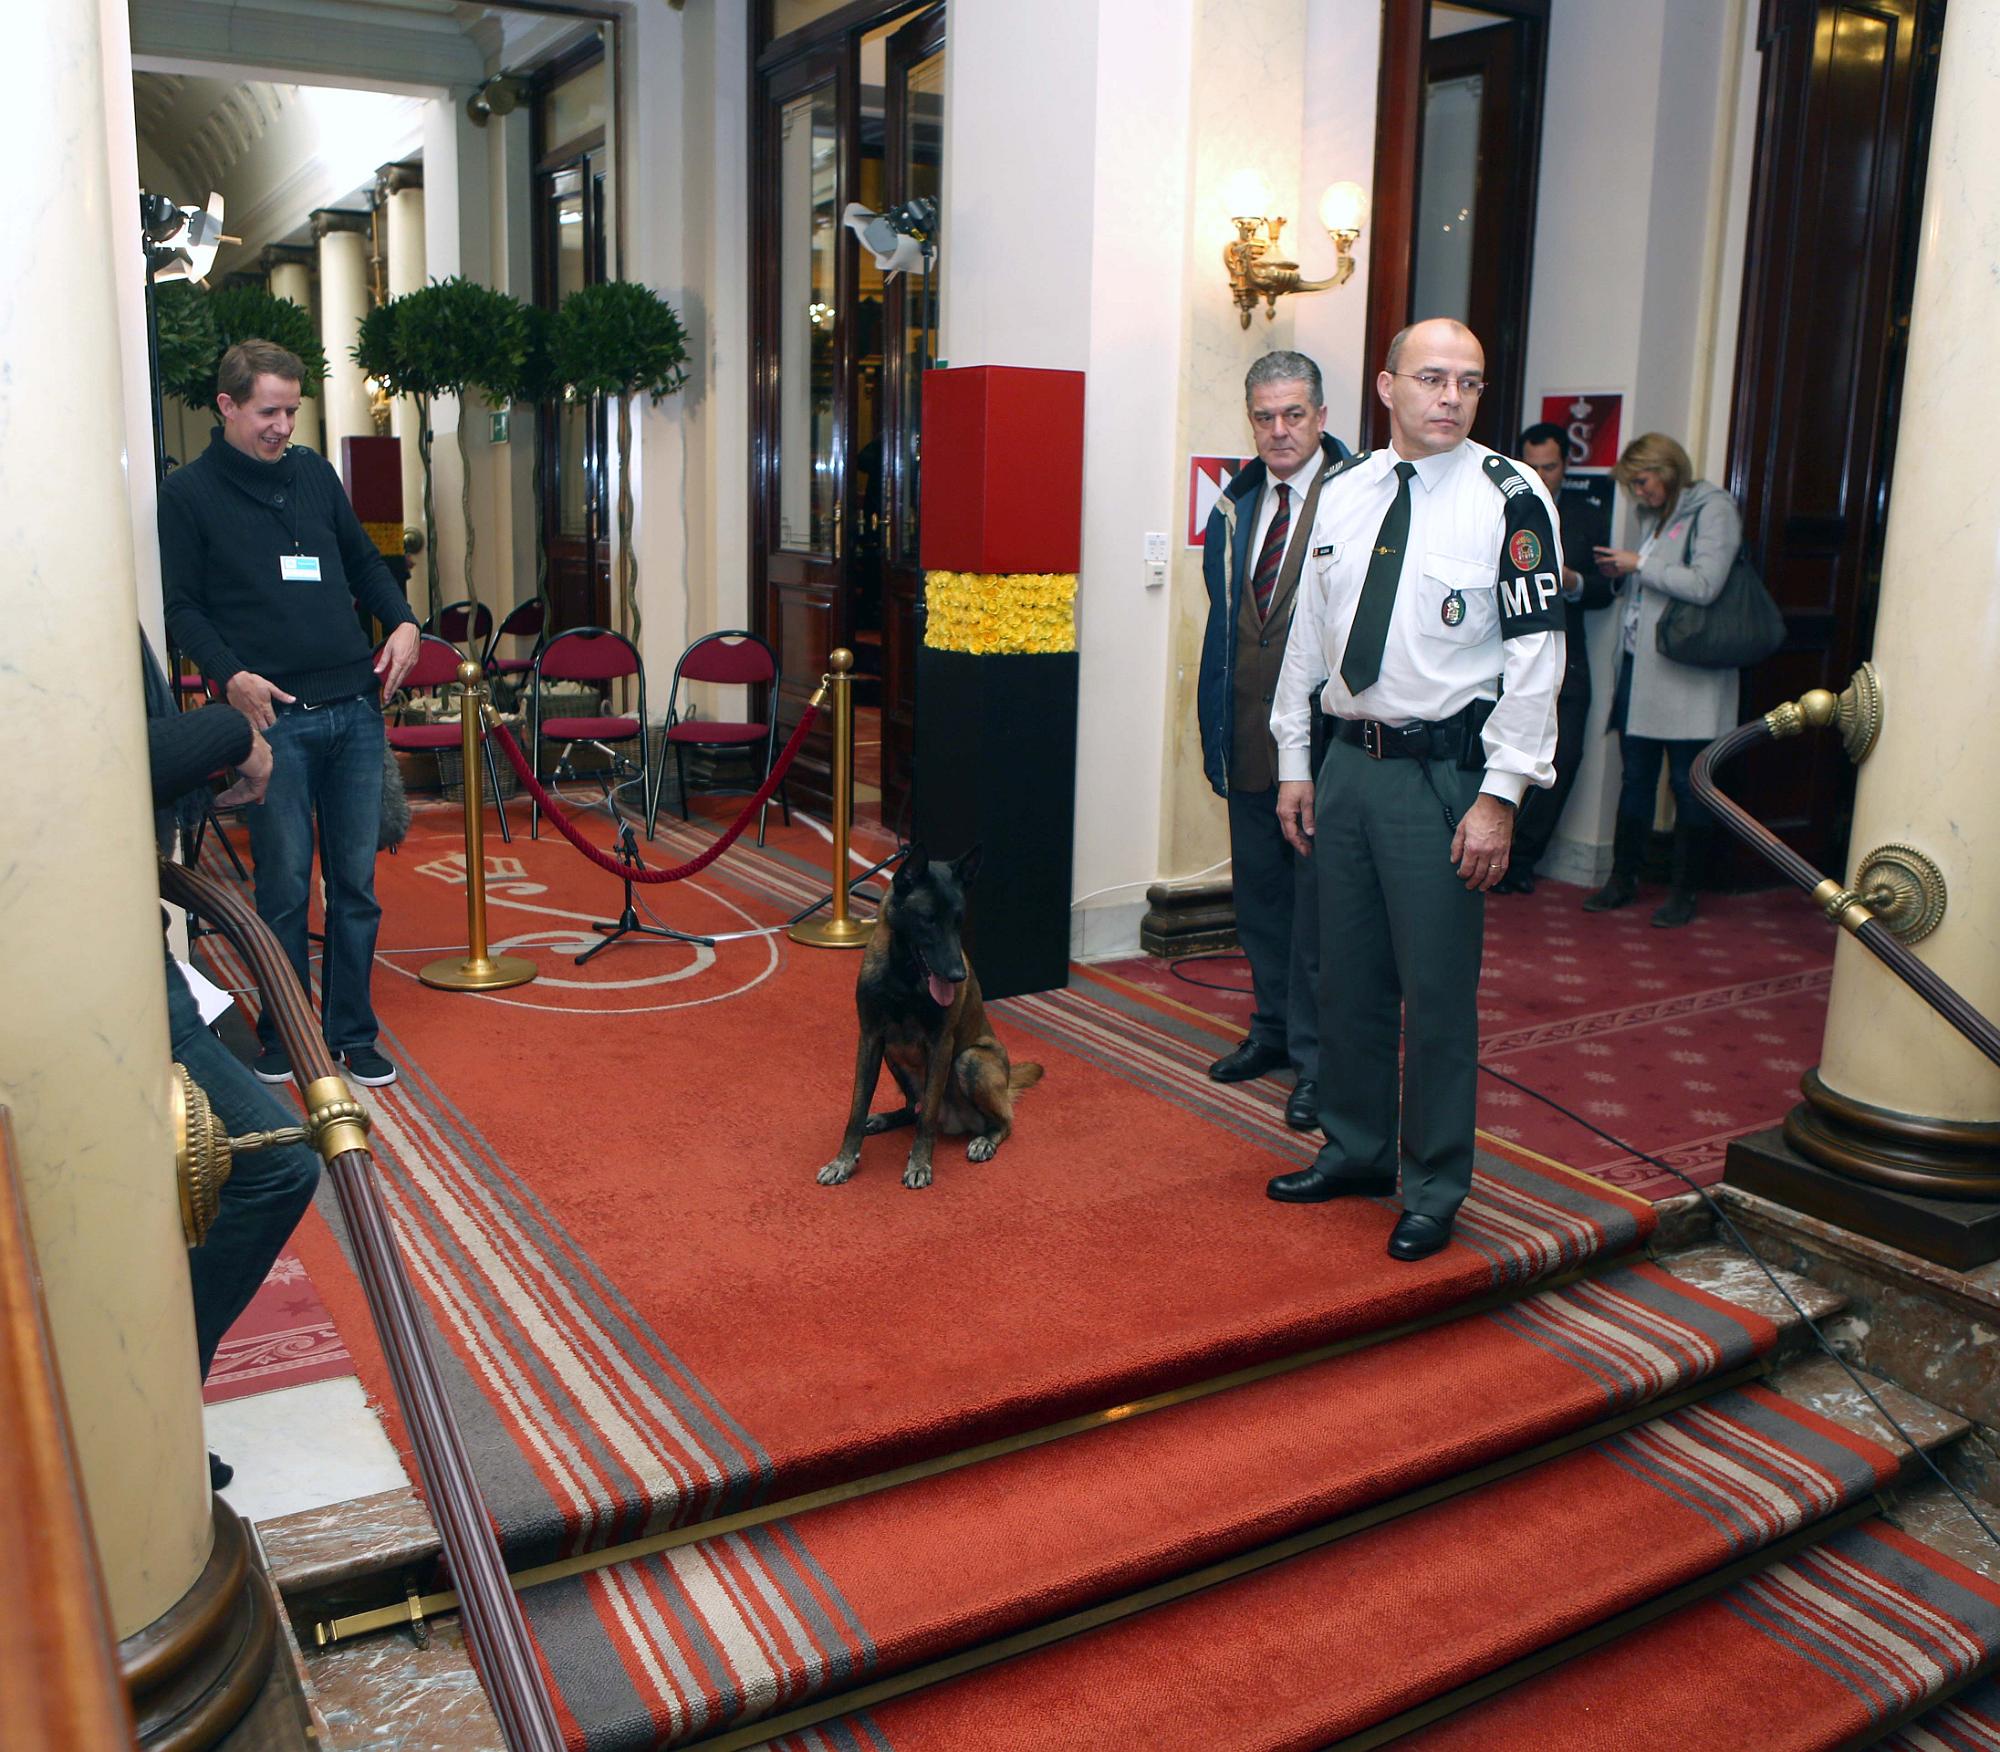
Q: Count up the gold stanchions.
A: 2